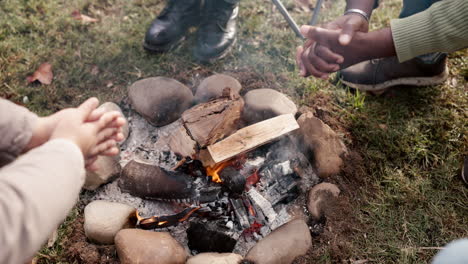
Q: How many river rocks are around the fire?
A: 11